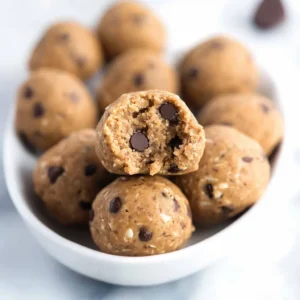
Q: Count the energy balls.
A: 10